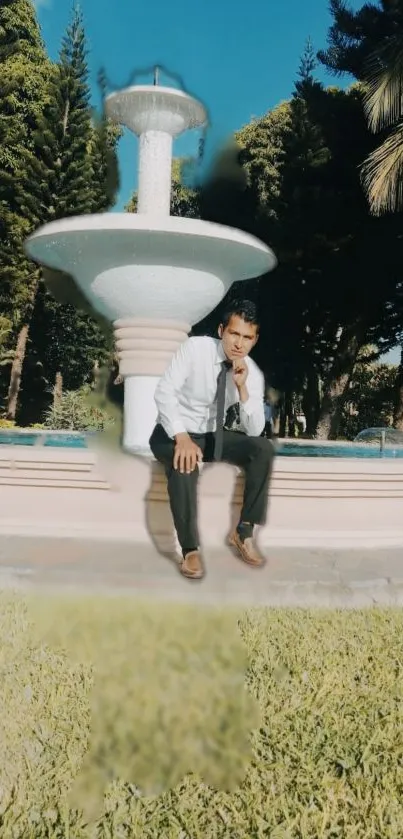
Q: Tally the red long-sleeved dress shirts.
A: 0